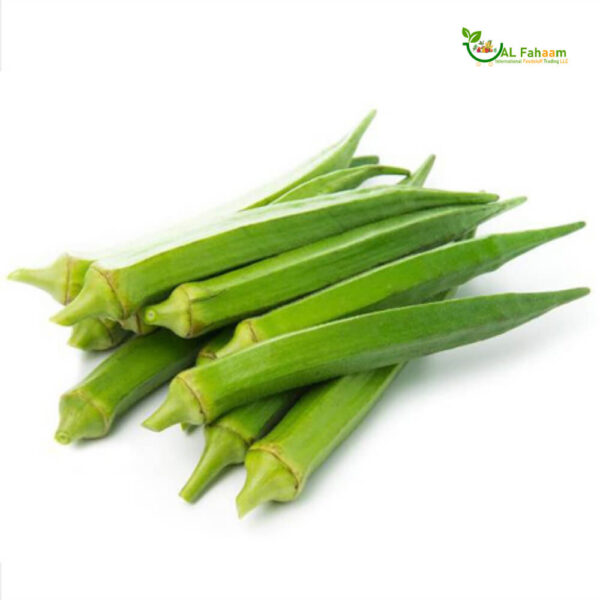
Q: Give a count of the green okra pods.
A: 11